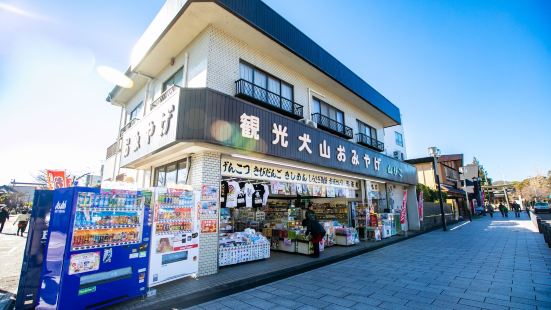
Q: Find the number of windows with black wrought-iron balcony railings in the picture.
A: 3